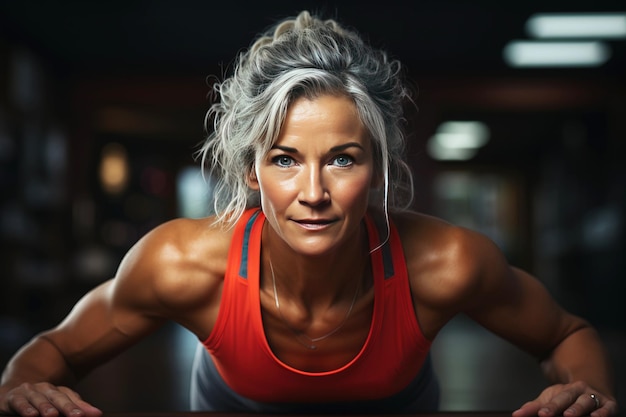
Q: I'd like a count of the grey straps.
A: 2